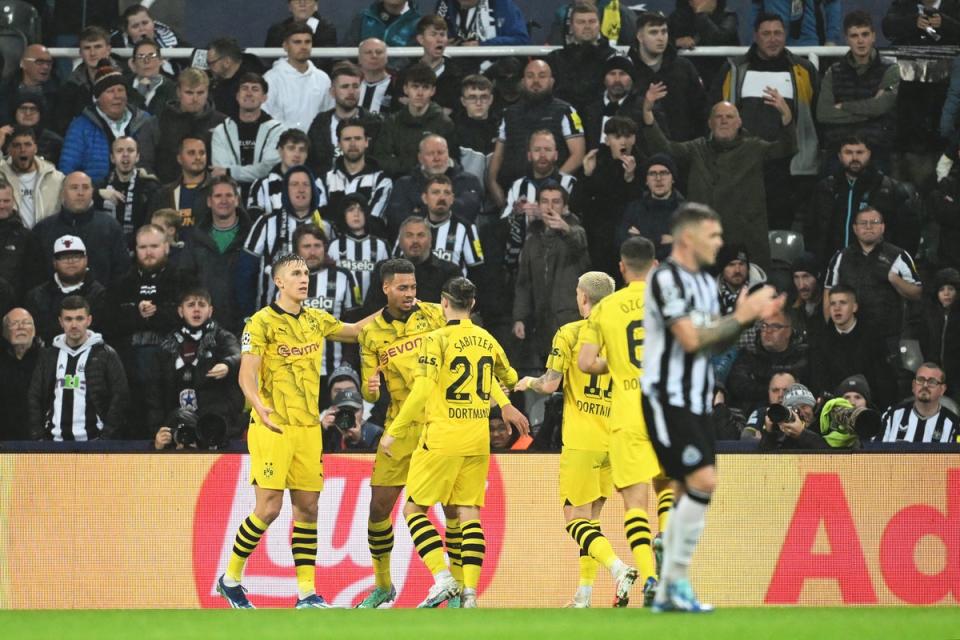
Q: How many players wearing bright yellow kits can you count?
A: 5